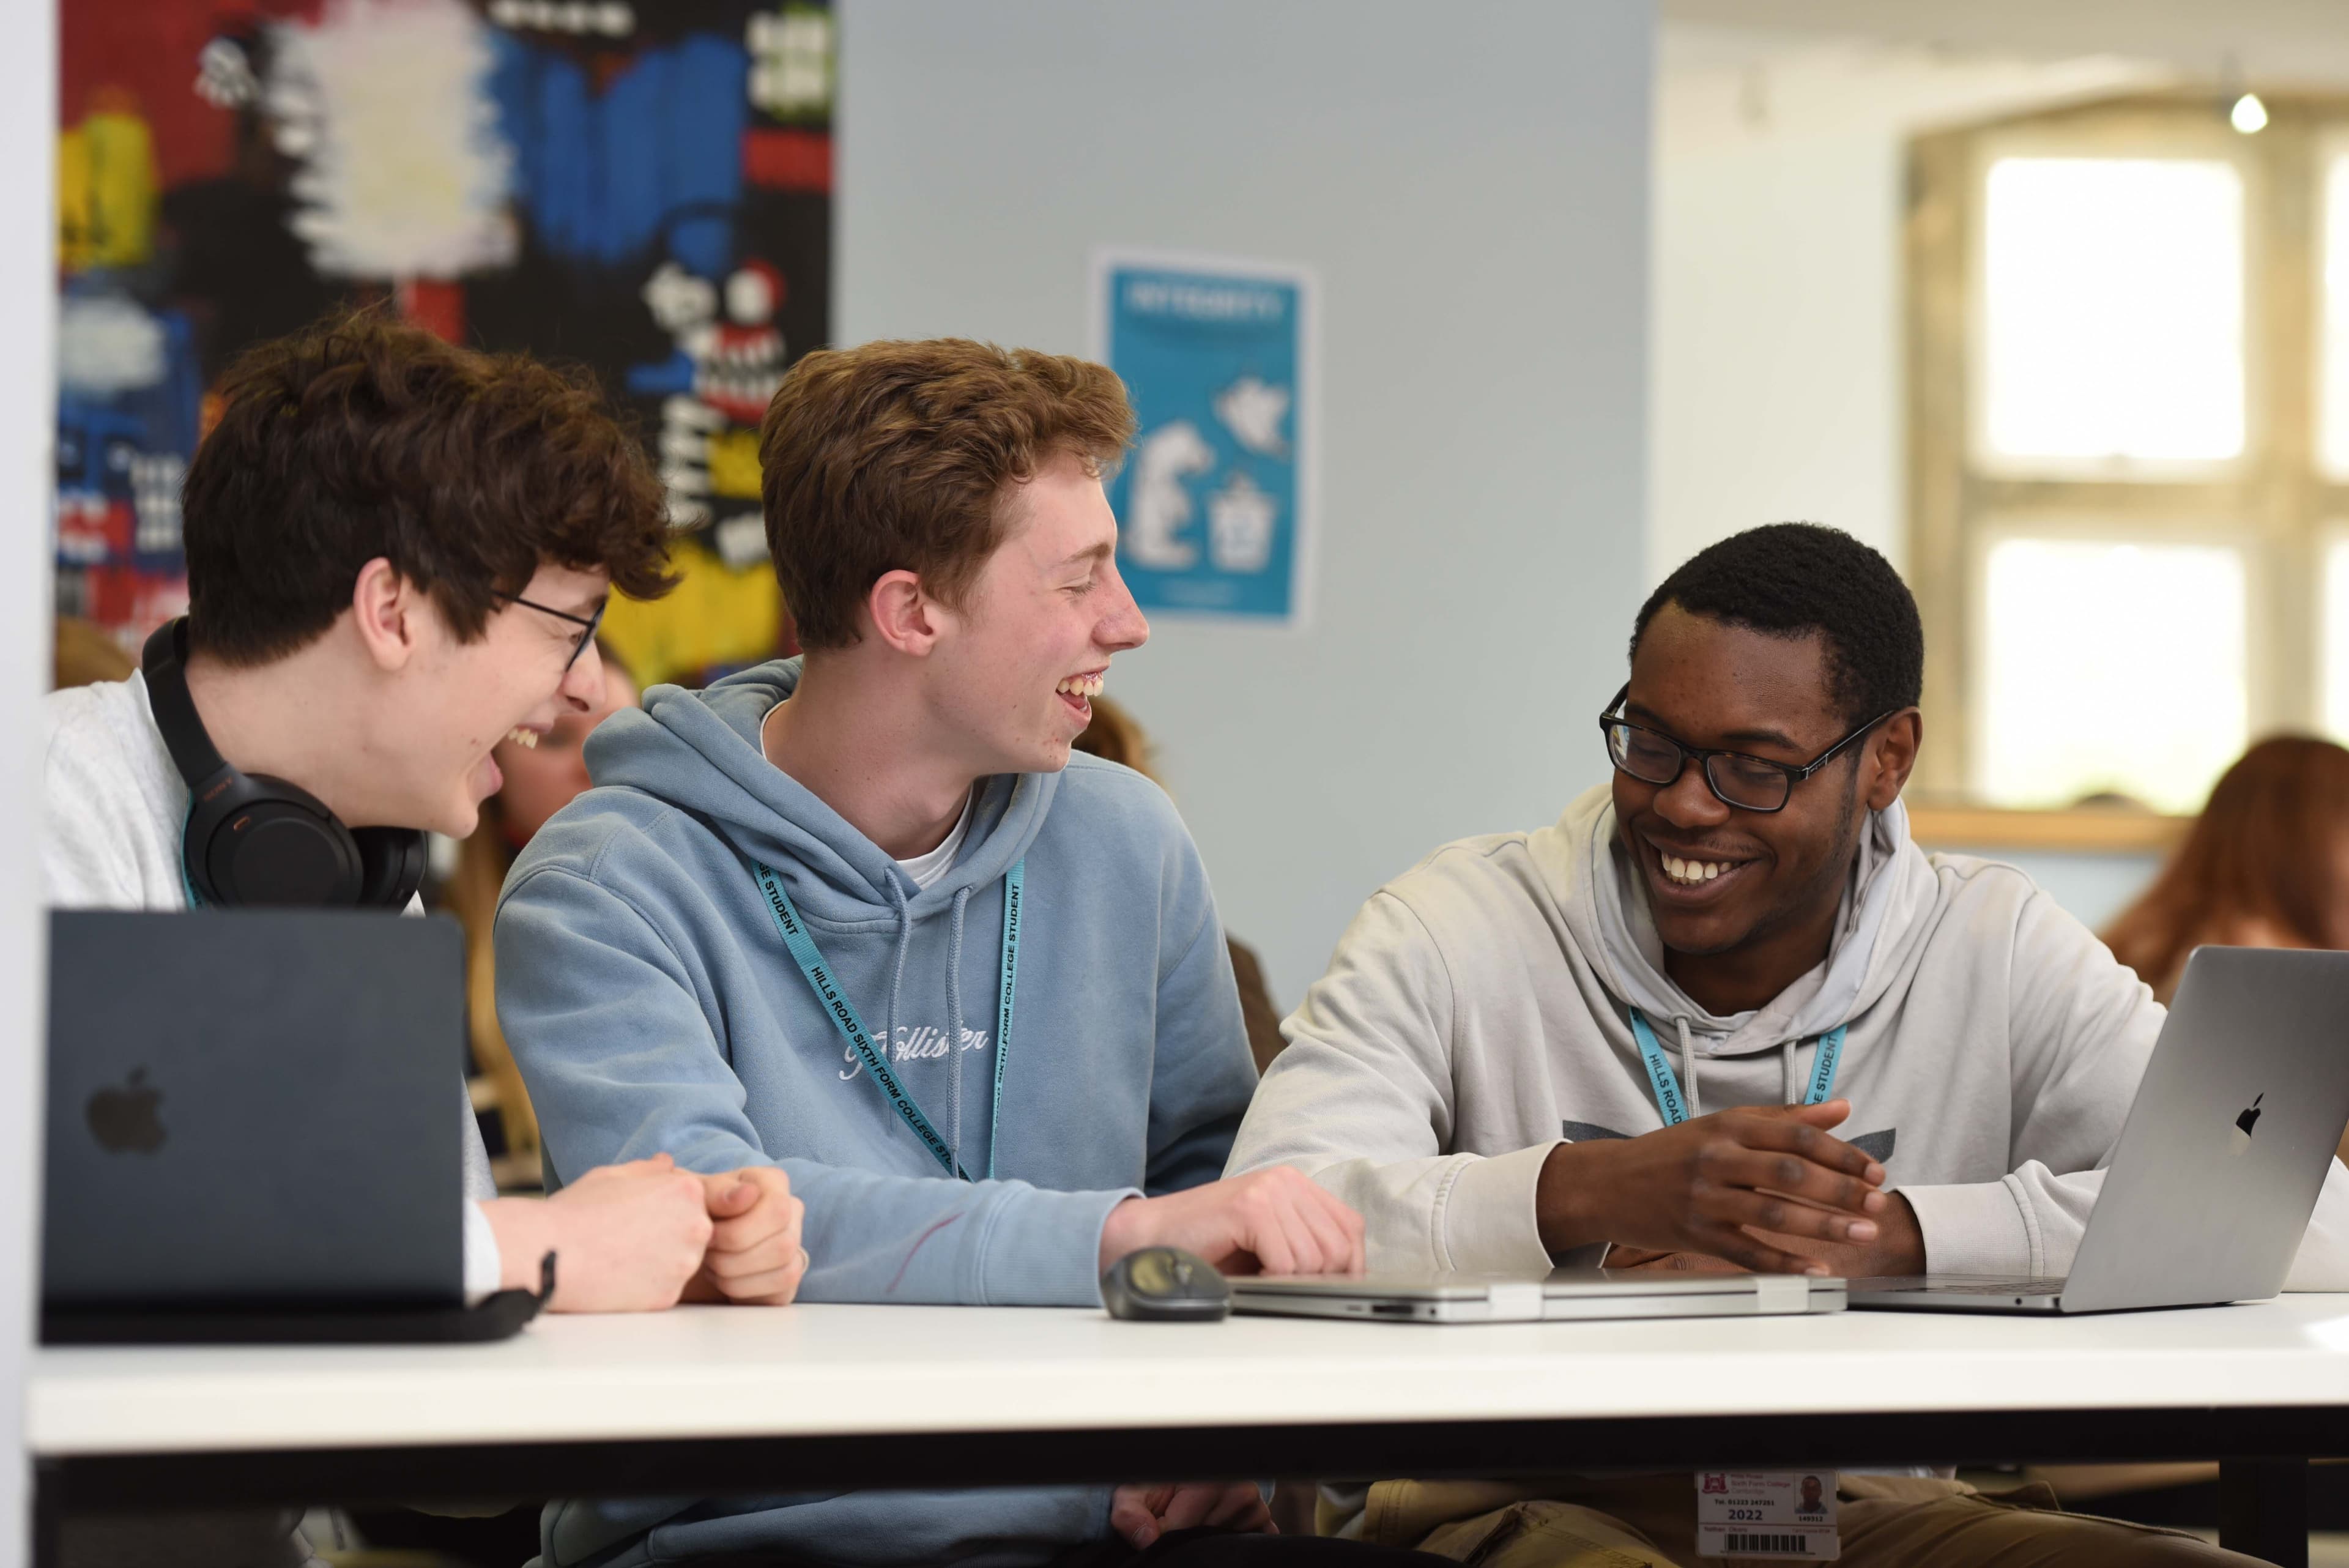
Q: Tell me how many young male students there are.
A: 3